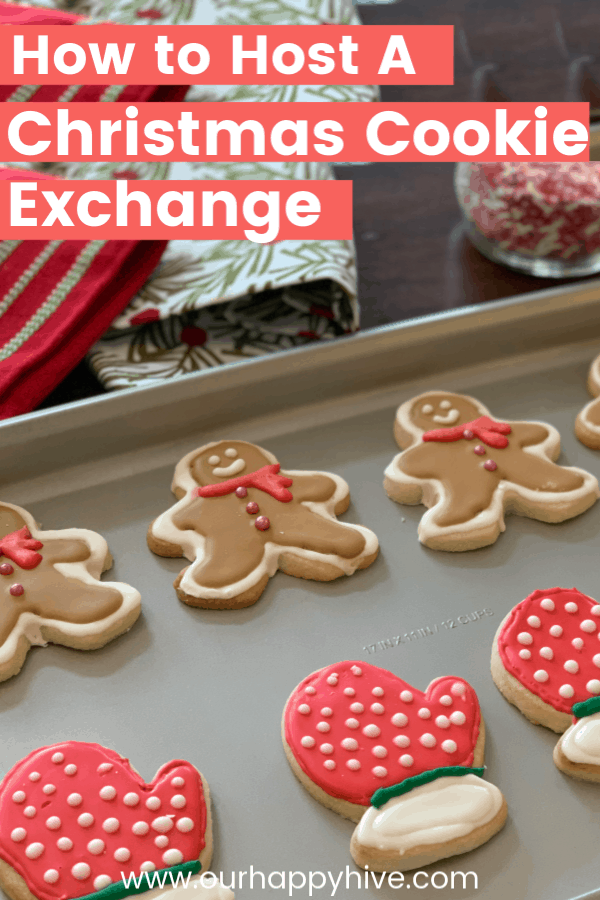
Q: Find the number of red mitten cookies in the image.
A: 3